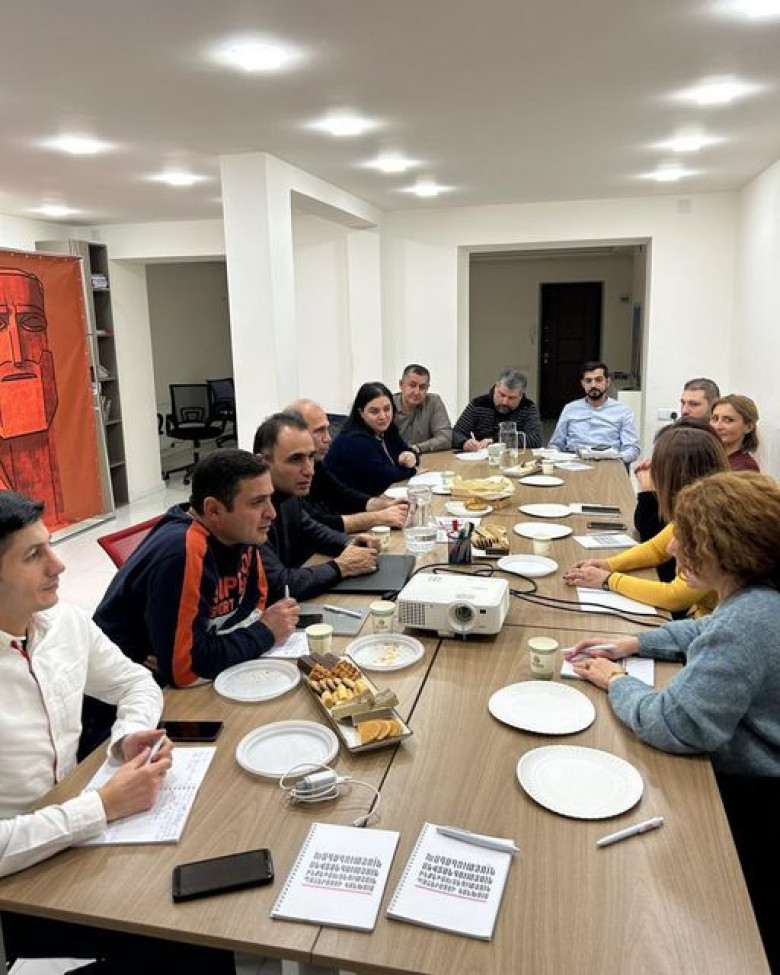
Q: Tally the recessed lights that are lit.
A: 11